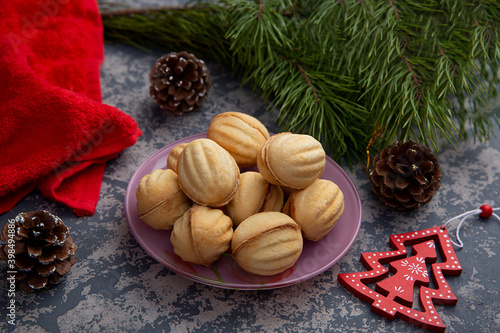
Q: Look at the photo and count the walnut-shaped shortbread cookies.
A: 9